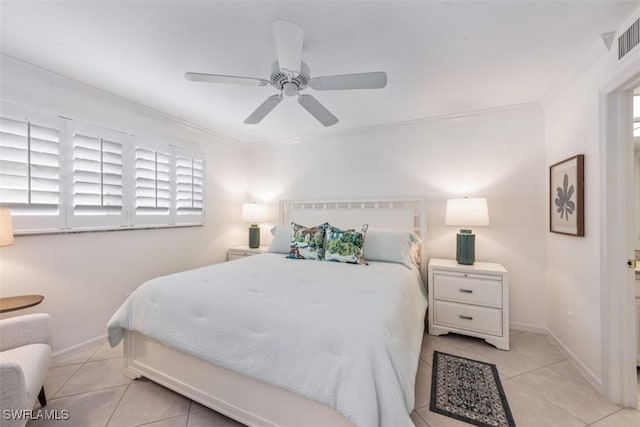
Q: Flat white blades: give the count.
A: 5